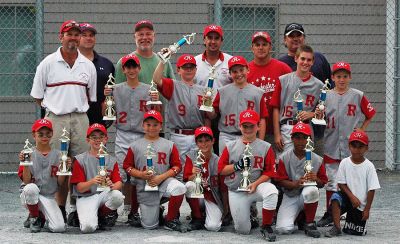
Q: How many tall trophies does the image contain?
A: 11